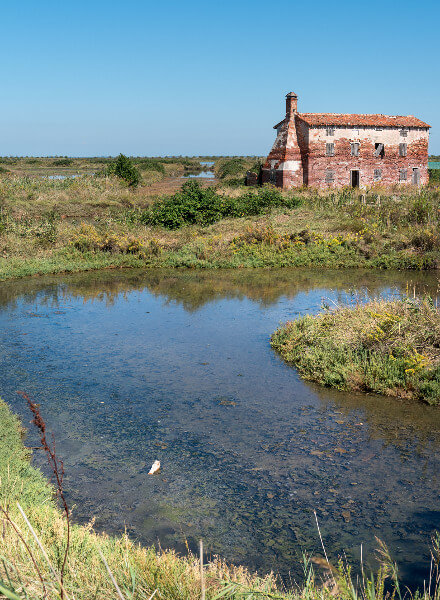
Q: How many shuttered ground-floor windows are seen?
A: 3